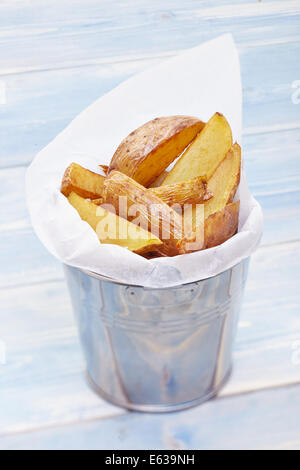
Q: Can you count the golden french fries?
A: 8